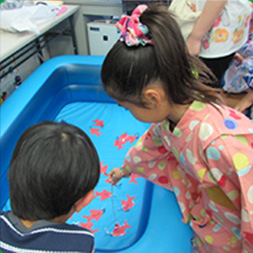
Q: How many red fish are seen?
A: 12